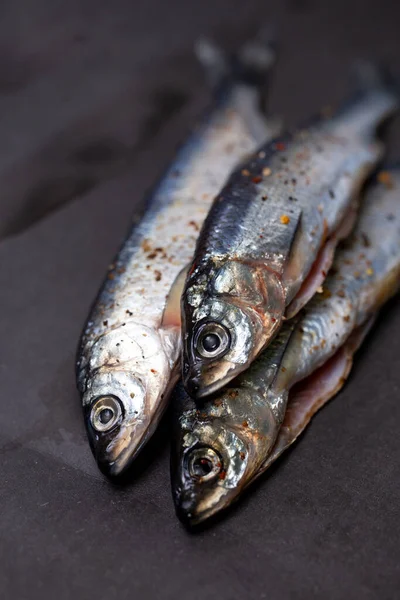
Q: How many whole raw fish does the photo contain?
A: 3